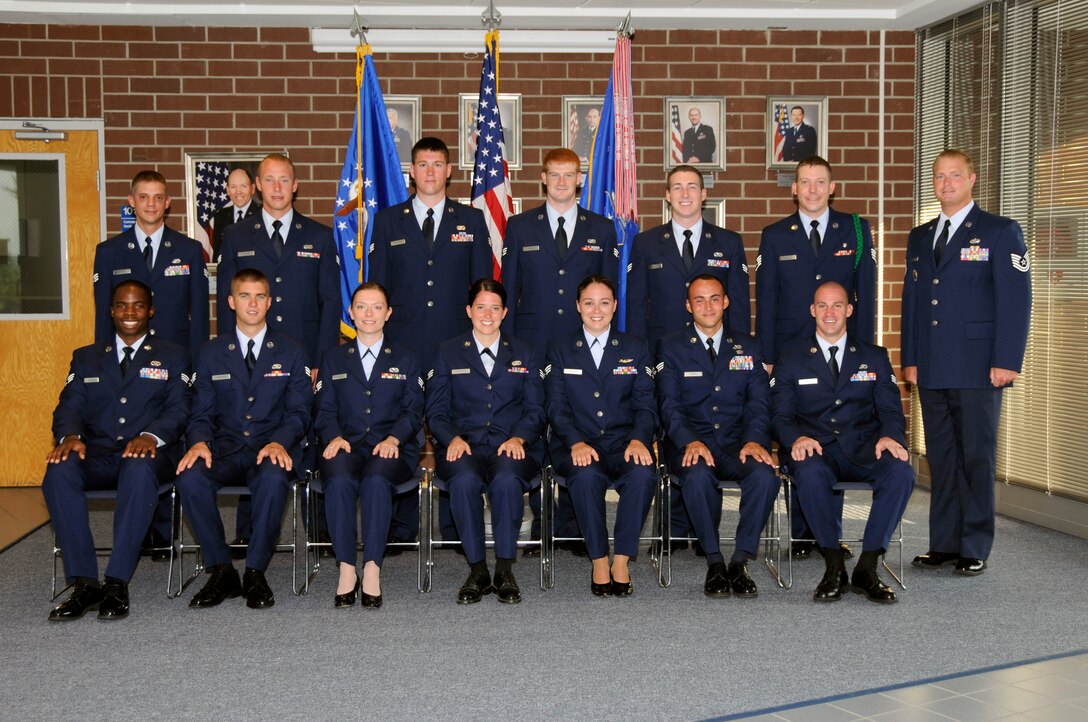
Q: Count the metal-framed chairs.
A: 7